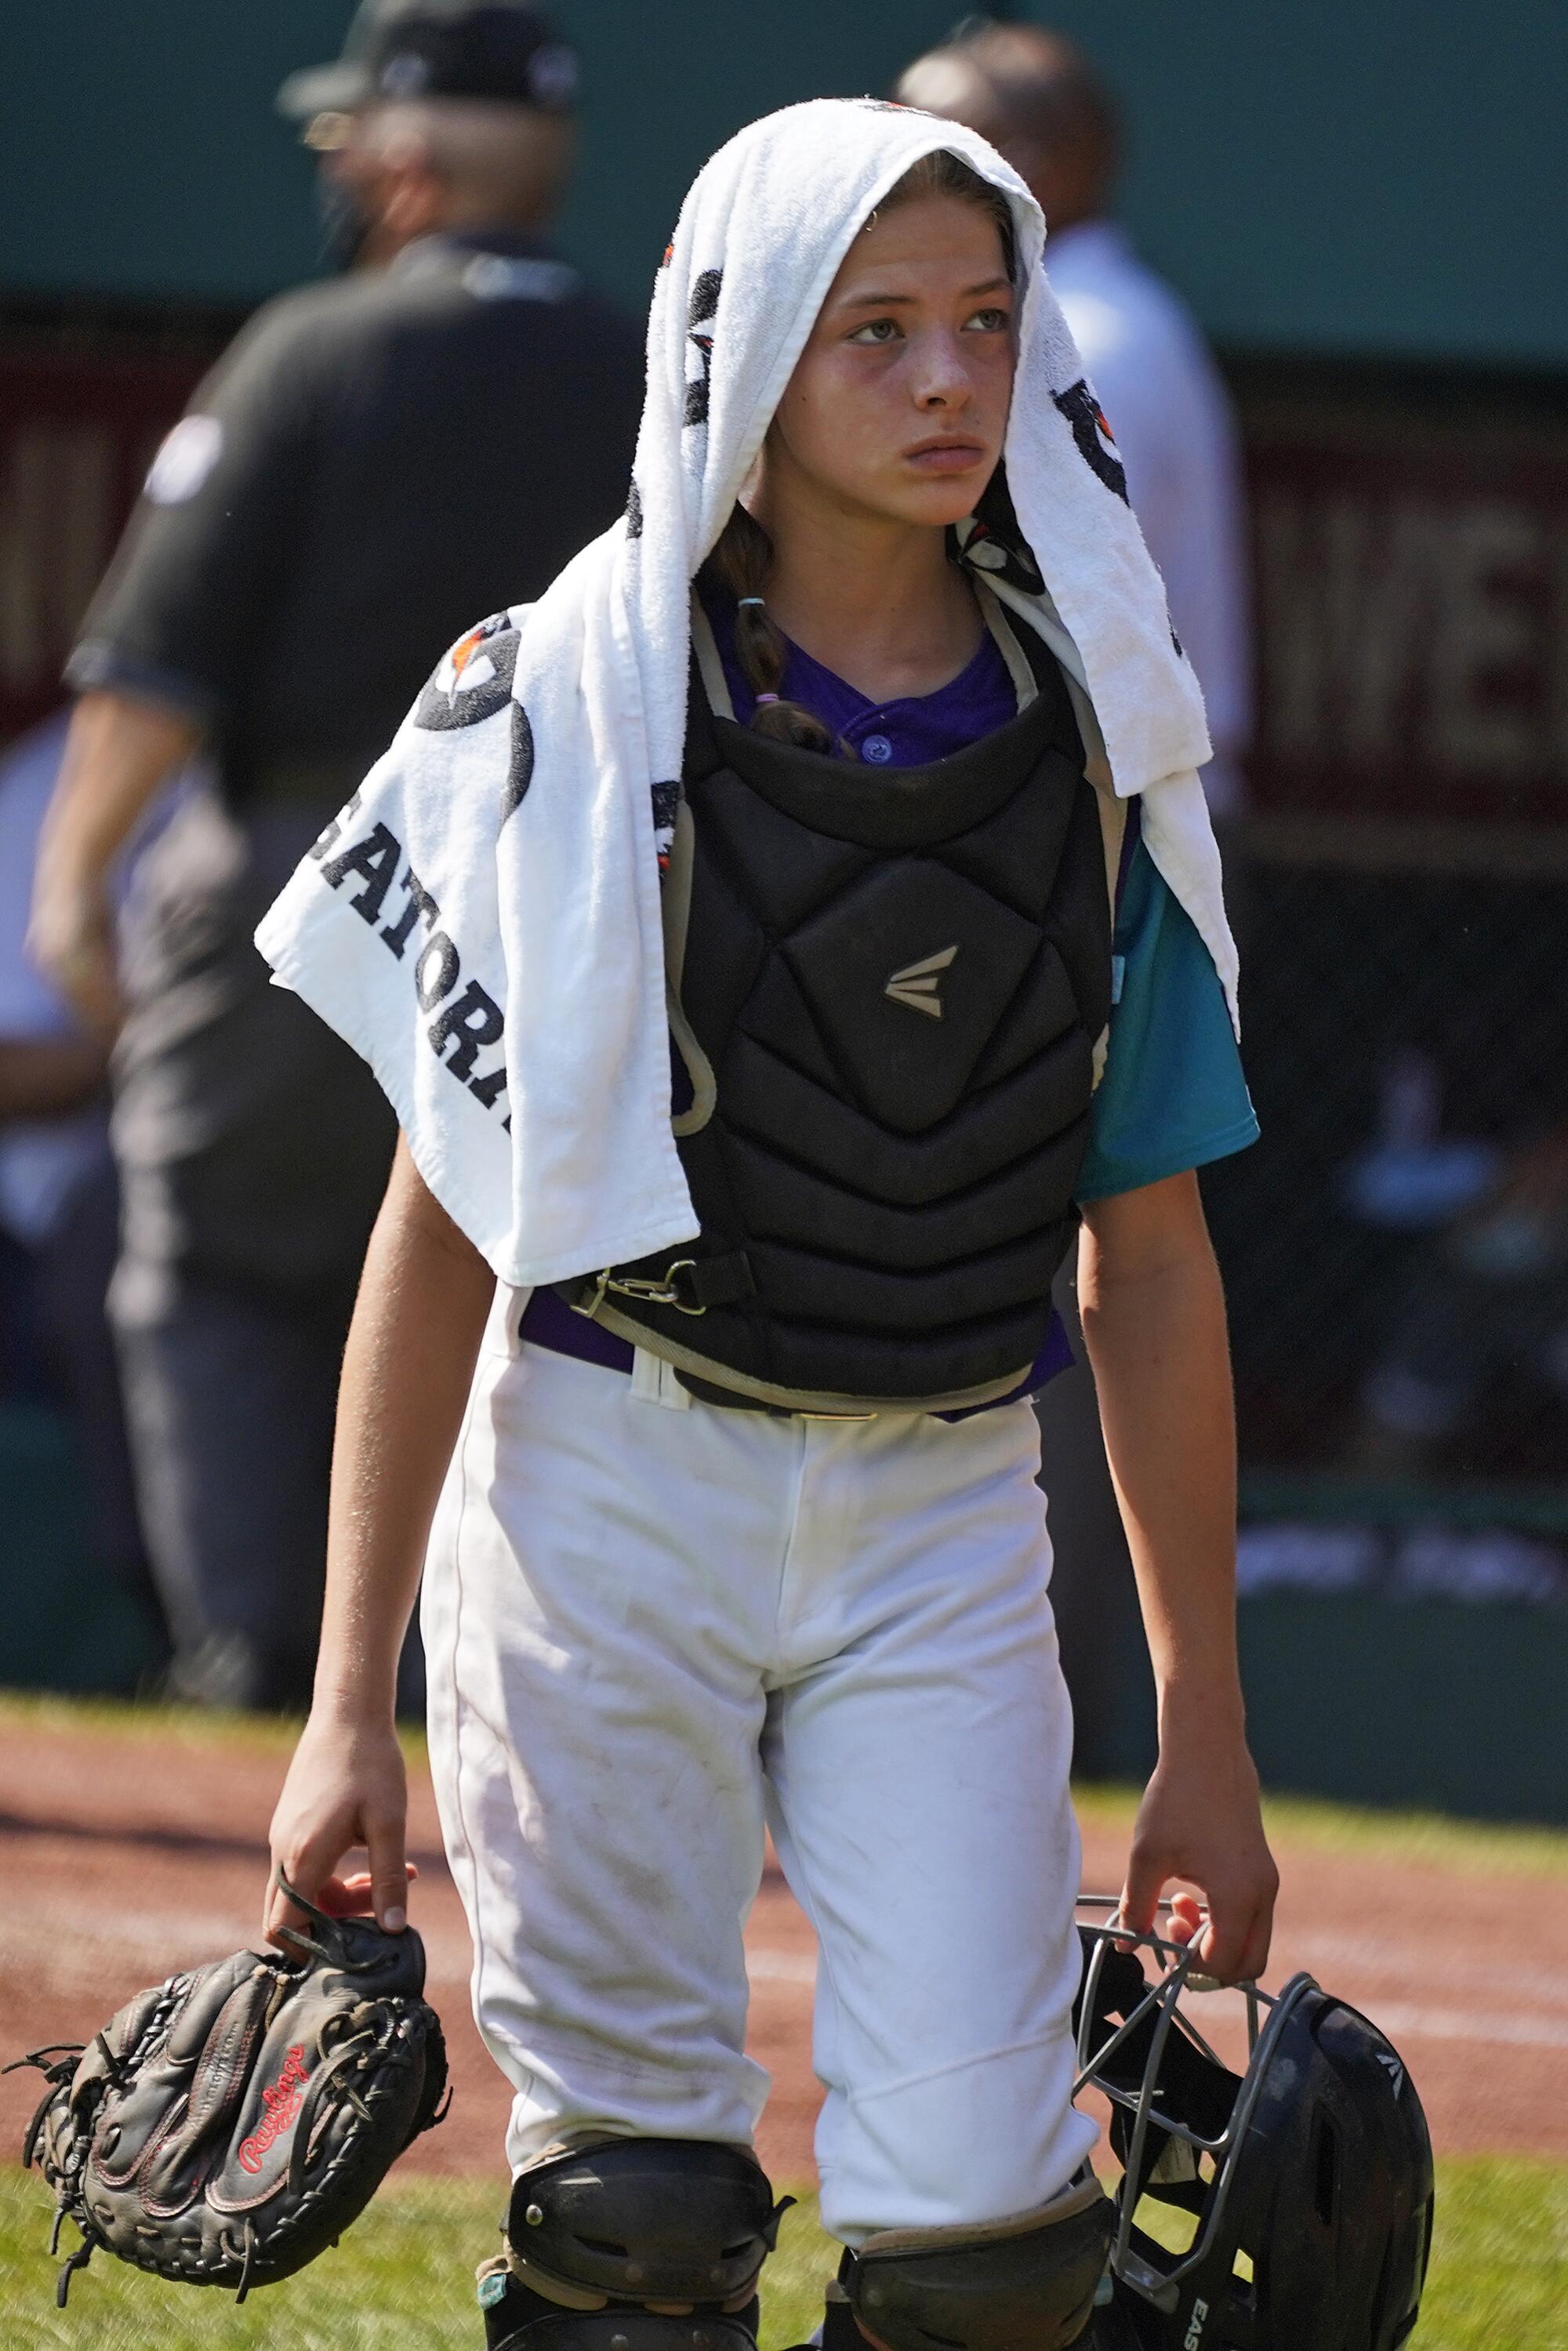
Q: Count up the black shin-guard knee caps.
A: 2